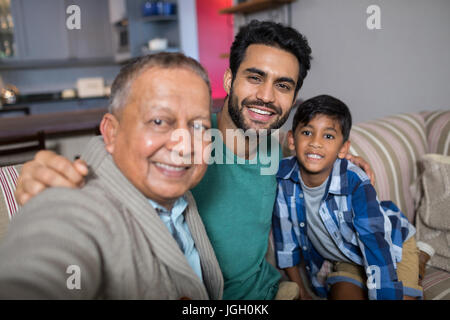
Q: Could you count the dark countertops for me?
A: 1